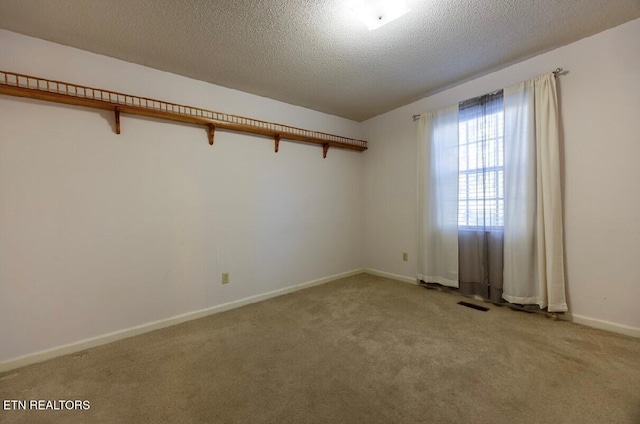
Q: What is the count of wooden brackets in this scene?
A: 4